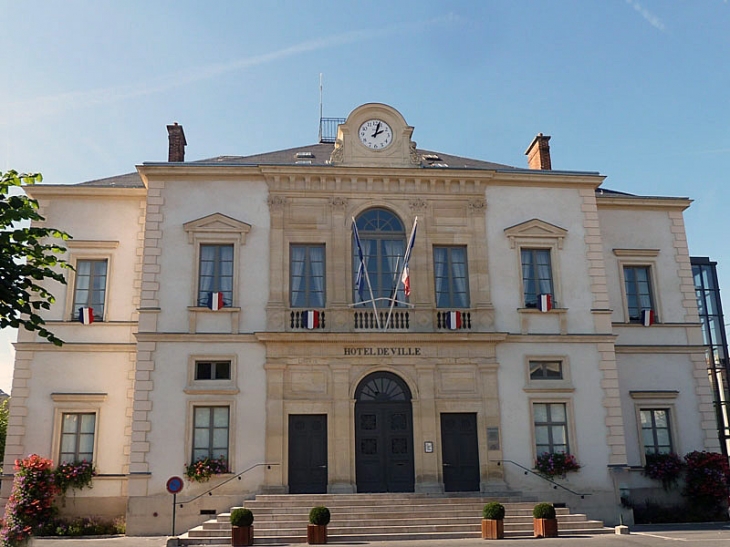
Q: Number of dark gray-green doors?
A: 3